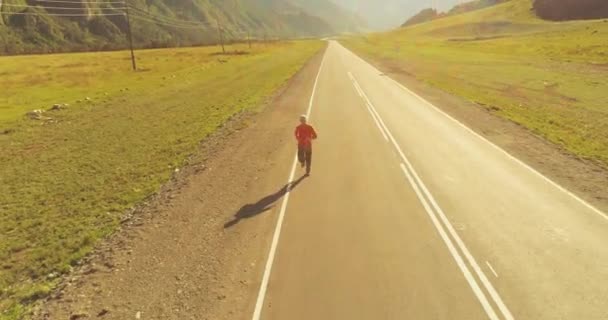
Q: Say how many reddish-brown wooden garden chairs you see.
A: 0